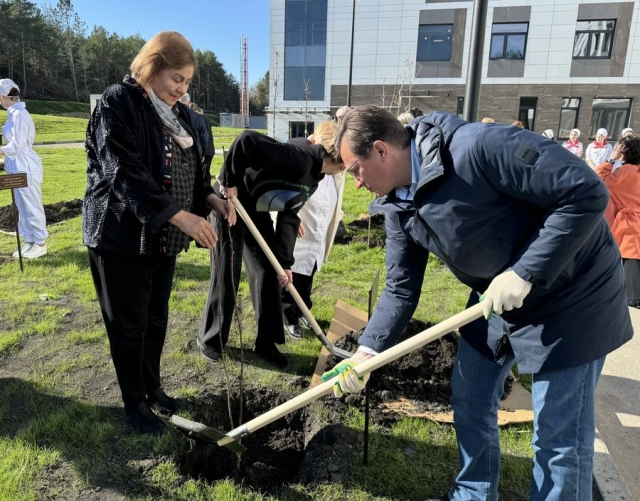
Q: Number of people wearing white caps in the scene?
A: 5